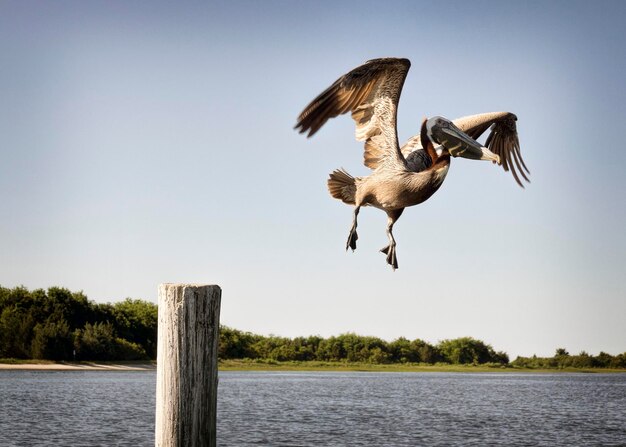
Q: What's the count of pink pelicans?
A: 0